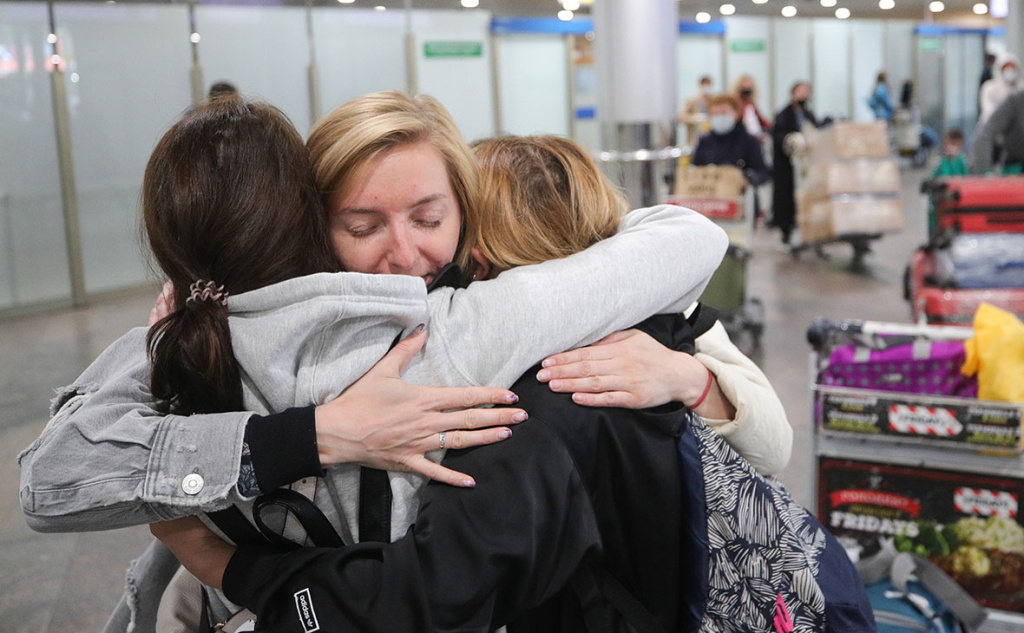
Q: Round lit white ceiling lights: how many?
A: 14